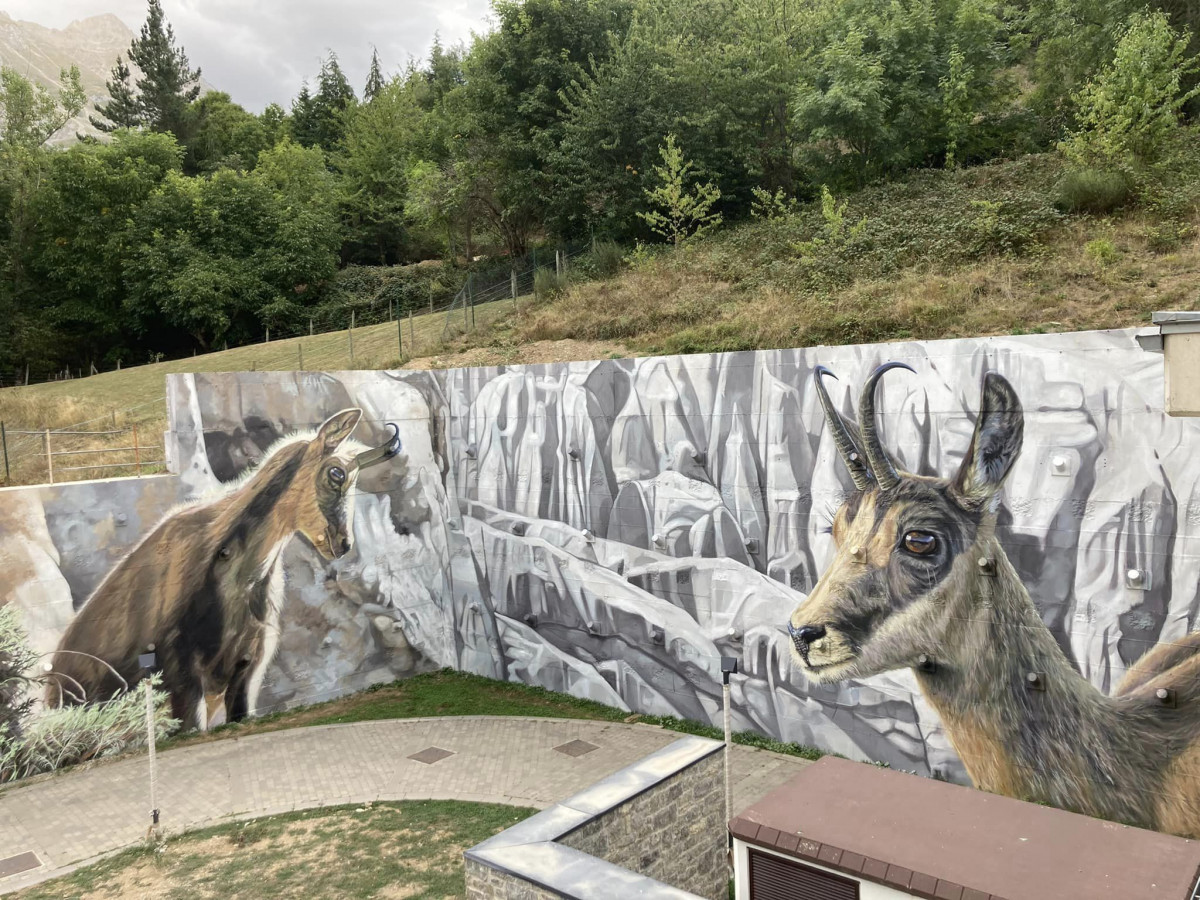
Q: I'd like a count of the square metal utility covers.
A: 3